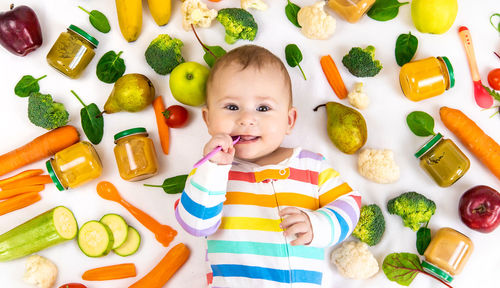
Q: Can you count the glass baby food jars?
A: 7